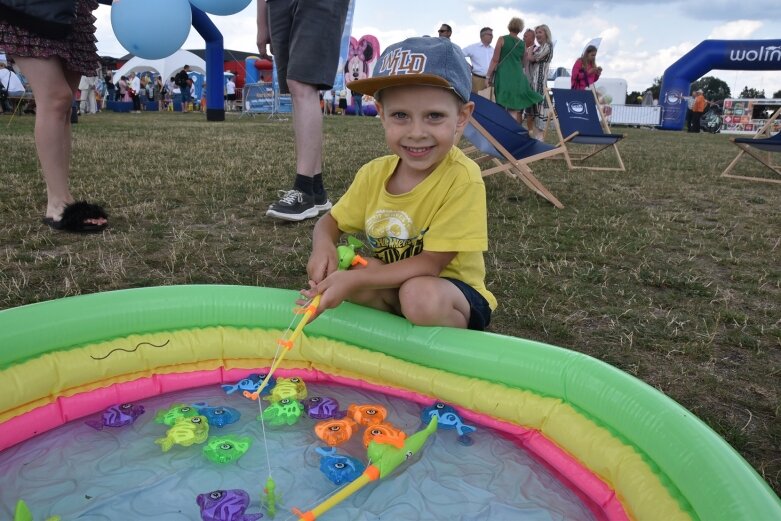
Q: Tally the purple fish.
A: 3